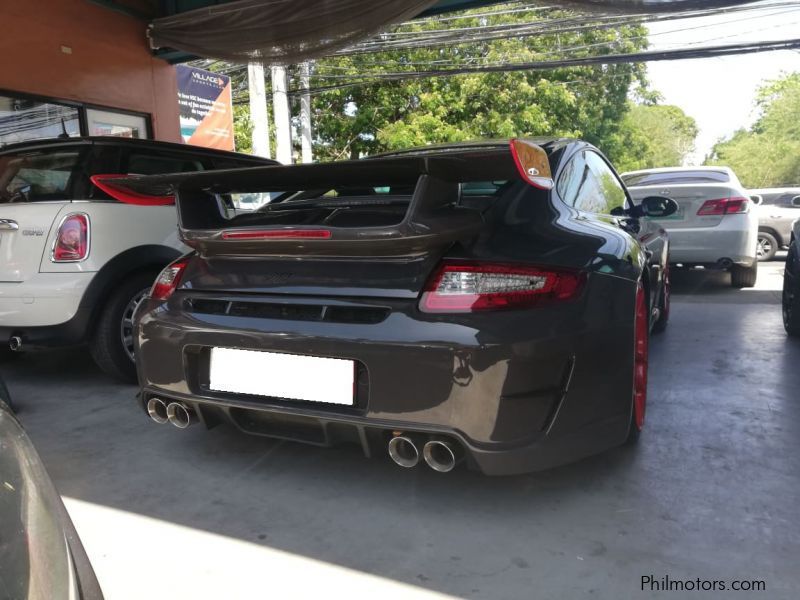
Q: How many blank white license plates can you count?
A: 1